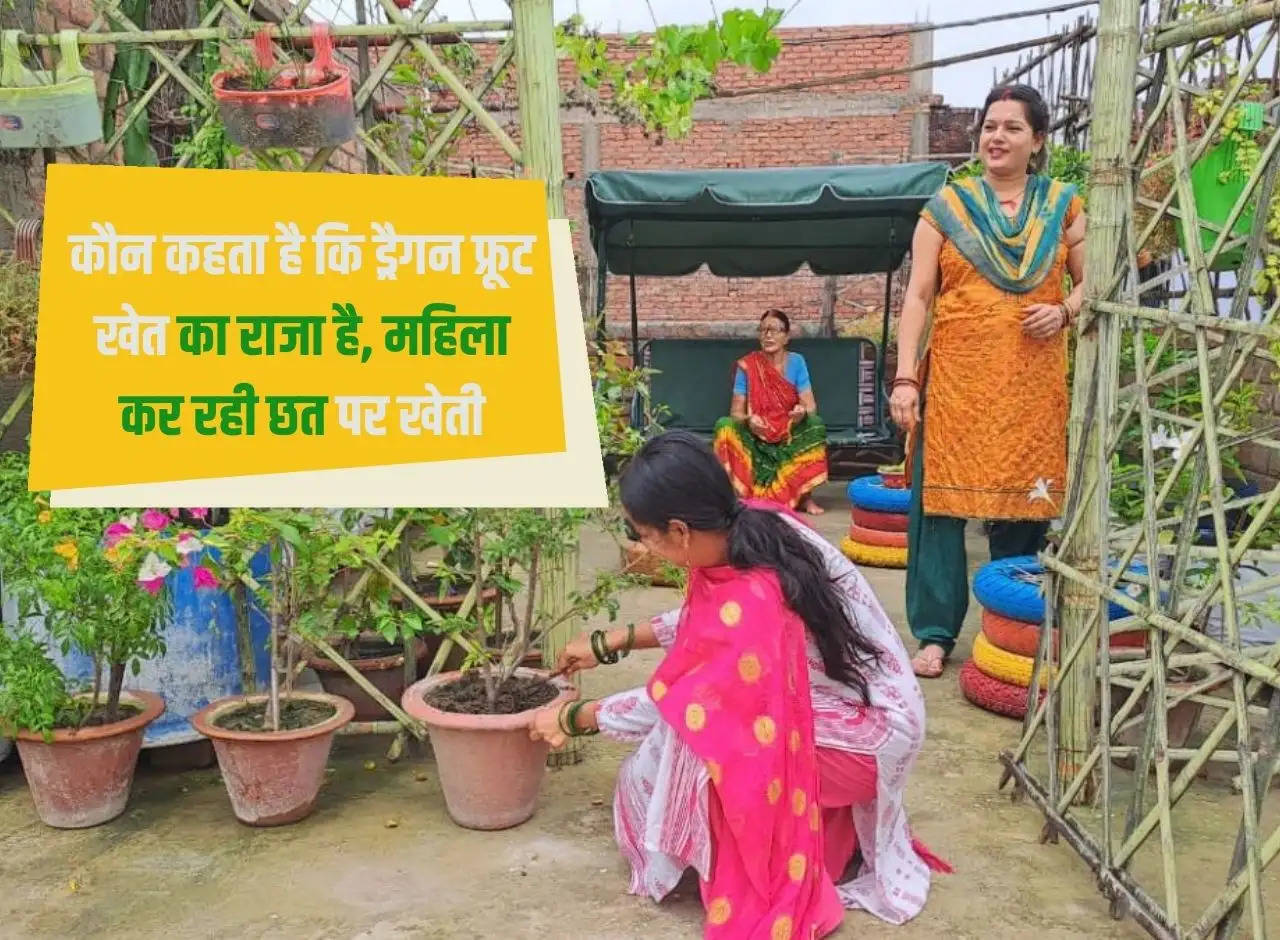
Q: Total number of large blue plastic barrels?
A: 1